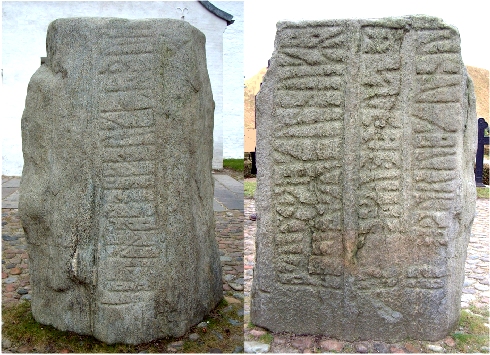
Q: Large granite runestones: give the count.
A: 2